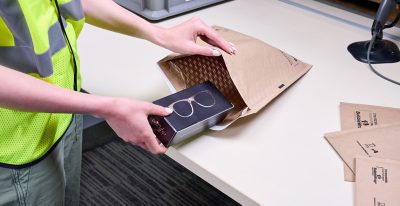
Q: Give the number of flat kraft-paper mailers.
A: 3